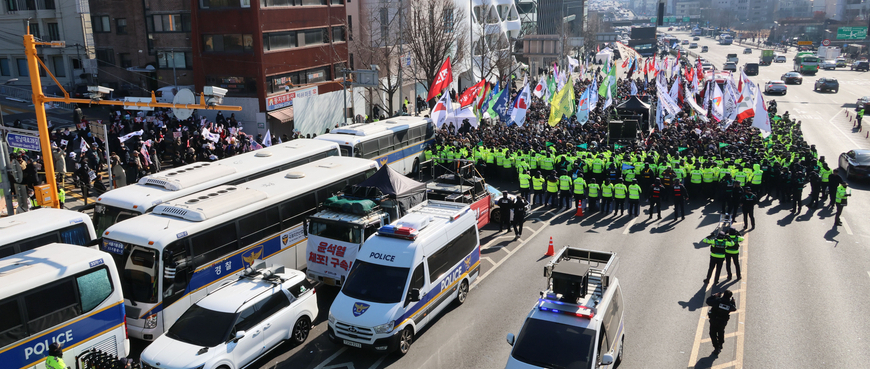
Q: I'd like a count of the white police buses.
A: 5